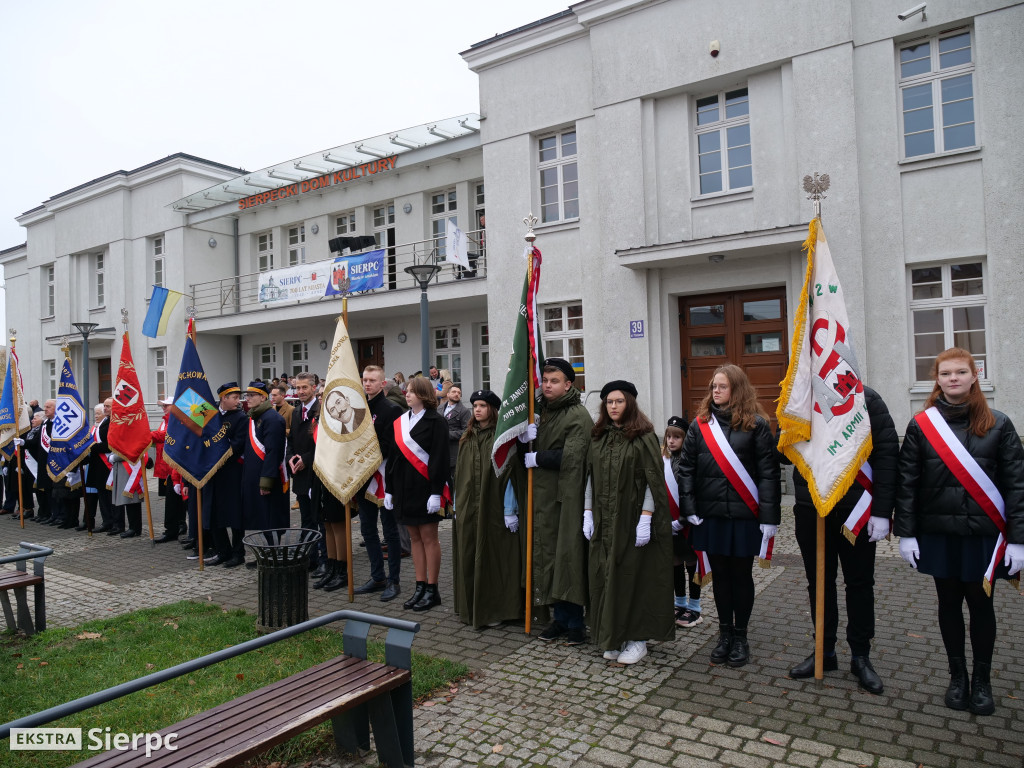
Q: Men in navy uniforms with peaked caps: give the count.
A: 2